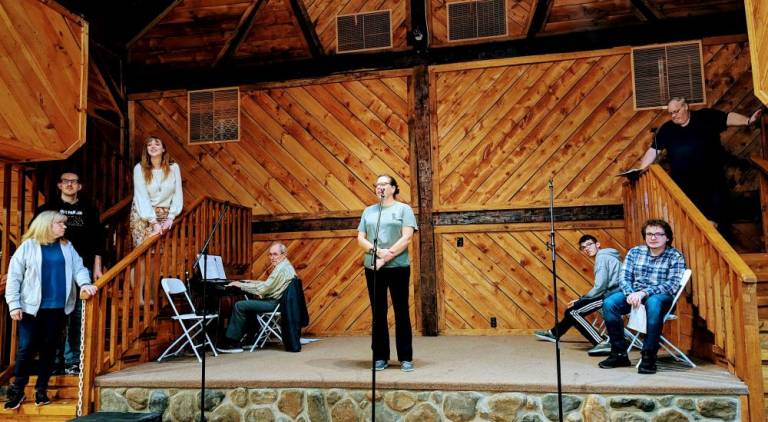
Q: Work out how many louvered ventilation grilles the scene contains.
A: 4